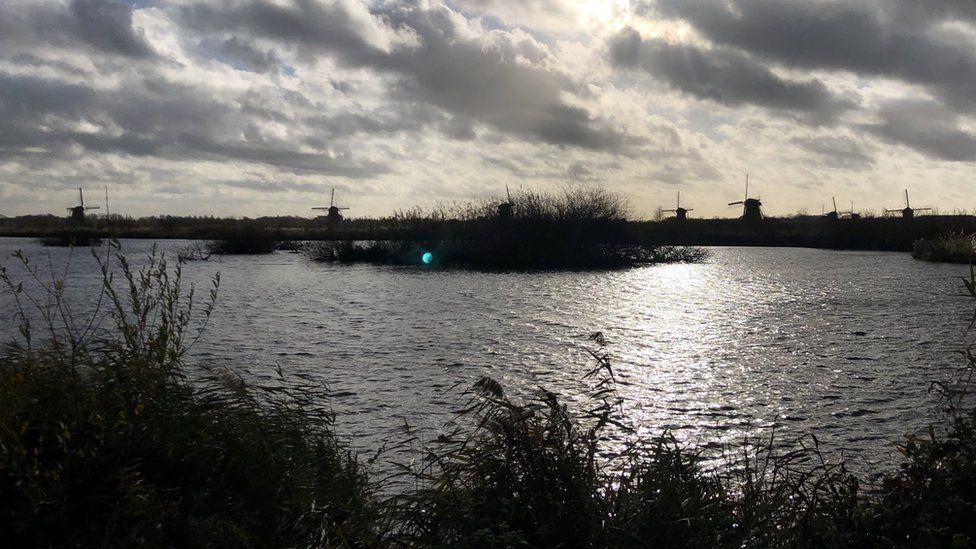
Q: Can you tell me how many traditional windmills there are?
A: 8